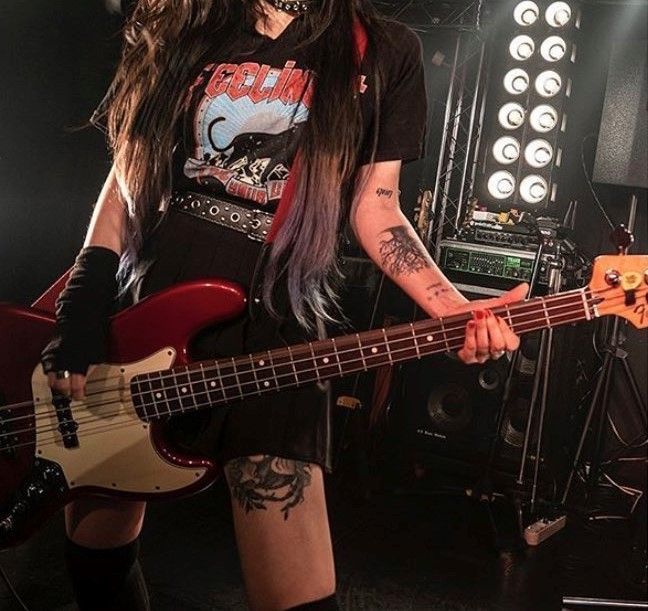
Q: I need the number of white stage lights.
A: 12